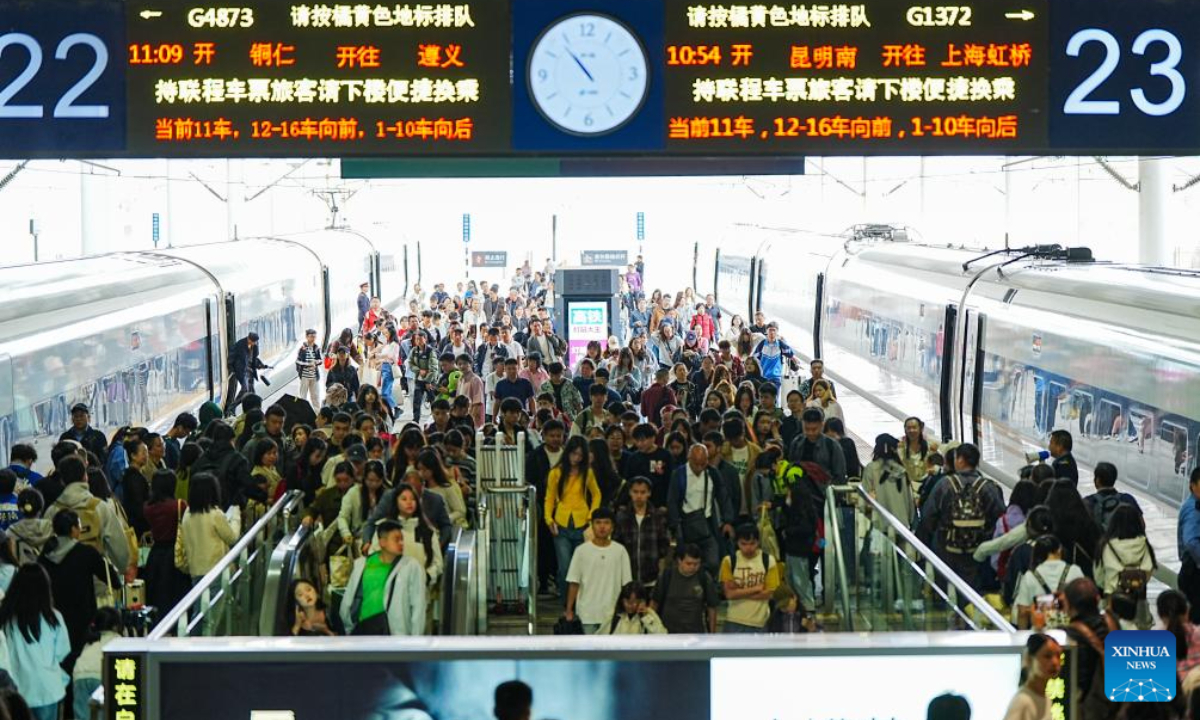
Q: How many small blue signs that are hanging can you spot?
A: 3